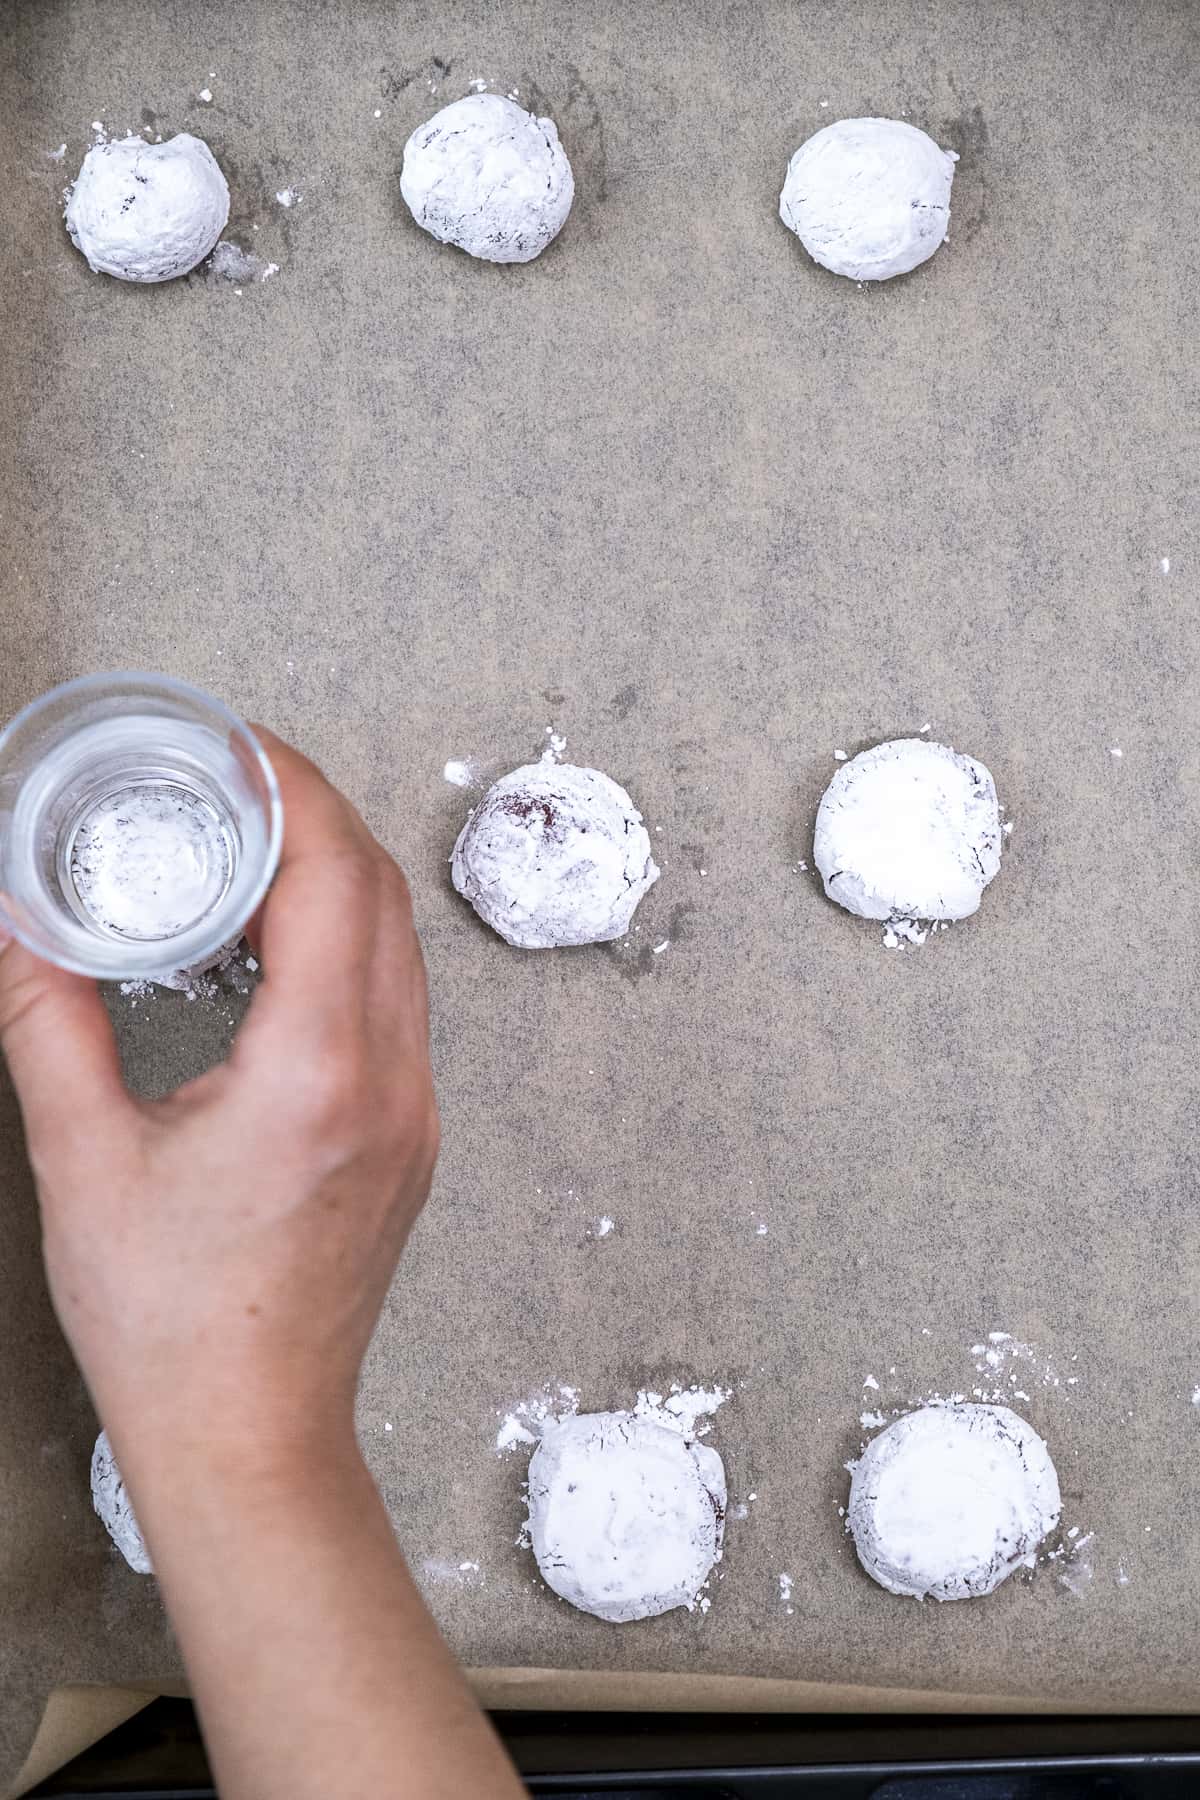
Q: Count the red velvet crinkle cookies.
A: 9